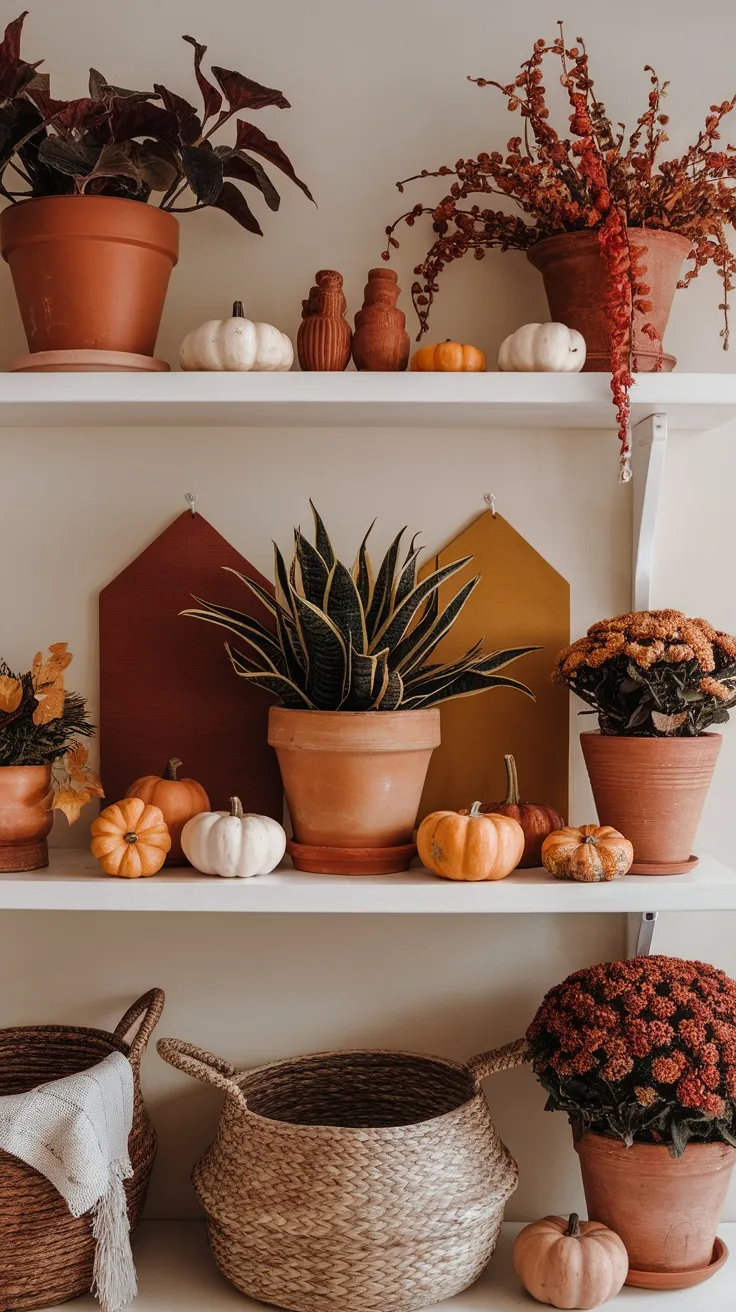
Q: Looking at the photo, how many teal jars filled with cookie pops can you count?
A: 0